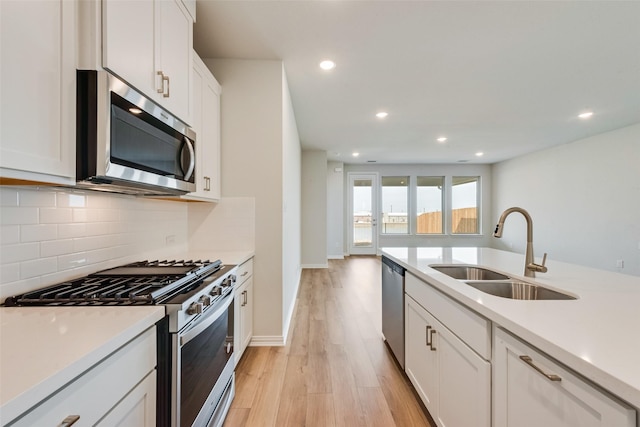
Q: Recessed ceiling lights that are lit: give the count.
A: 6